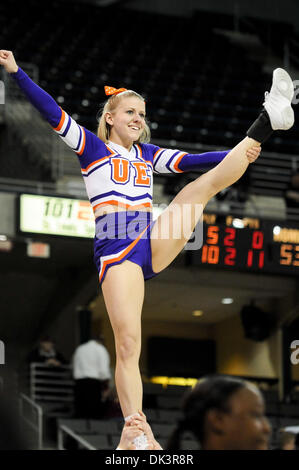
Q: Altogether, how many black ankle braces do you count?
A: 1